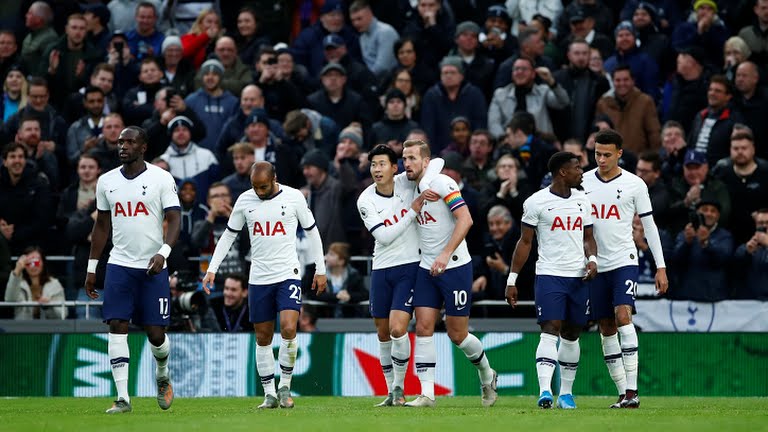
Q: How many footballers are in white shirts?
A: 6